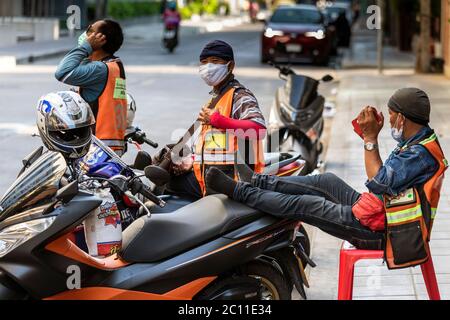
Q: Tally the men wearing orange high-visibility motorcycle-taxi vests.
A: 3